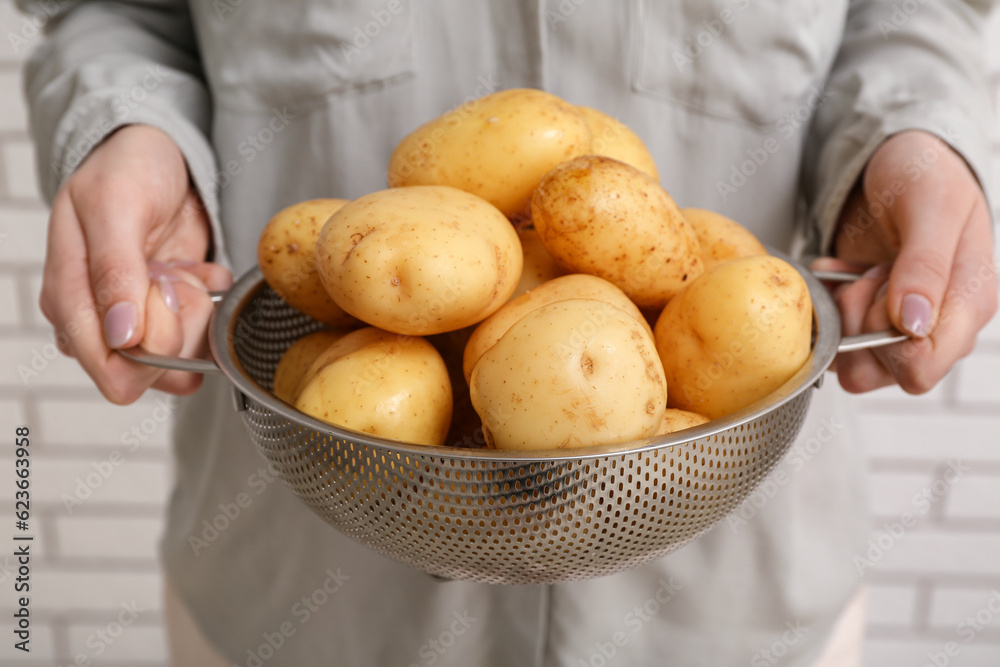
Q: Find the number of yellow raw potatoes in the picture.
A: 13